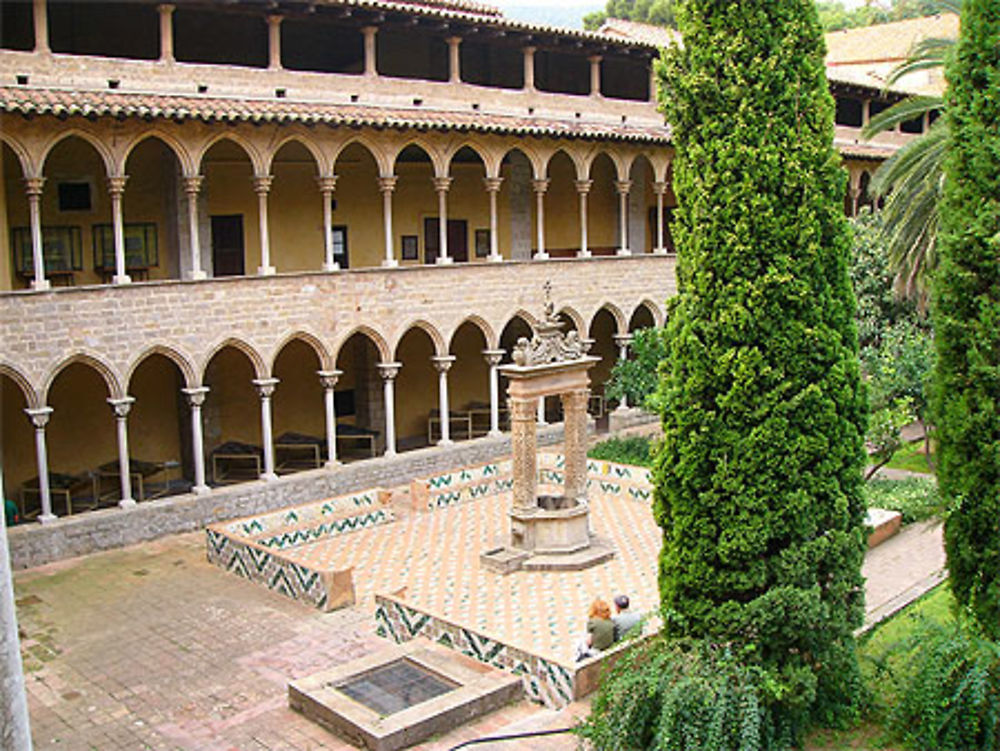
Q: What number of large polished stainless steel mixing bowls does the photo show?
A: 0